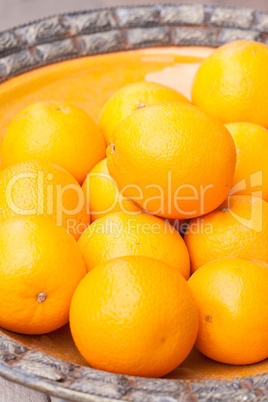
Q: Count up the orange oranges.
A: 12